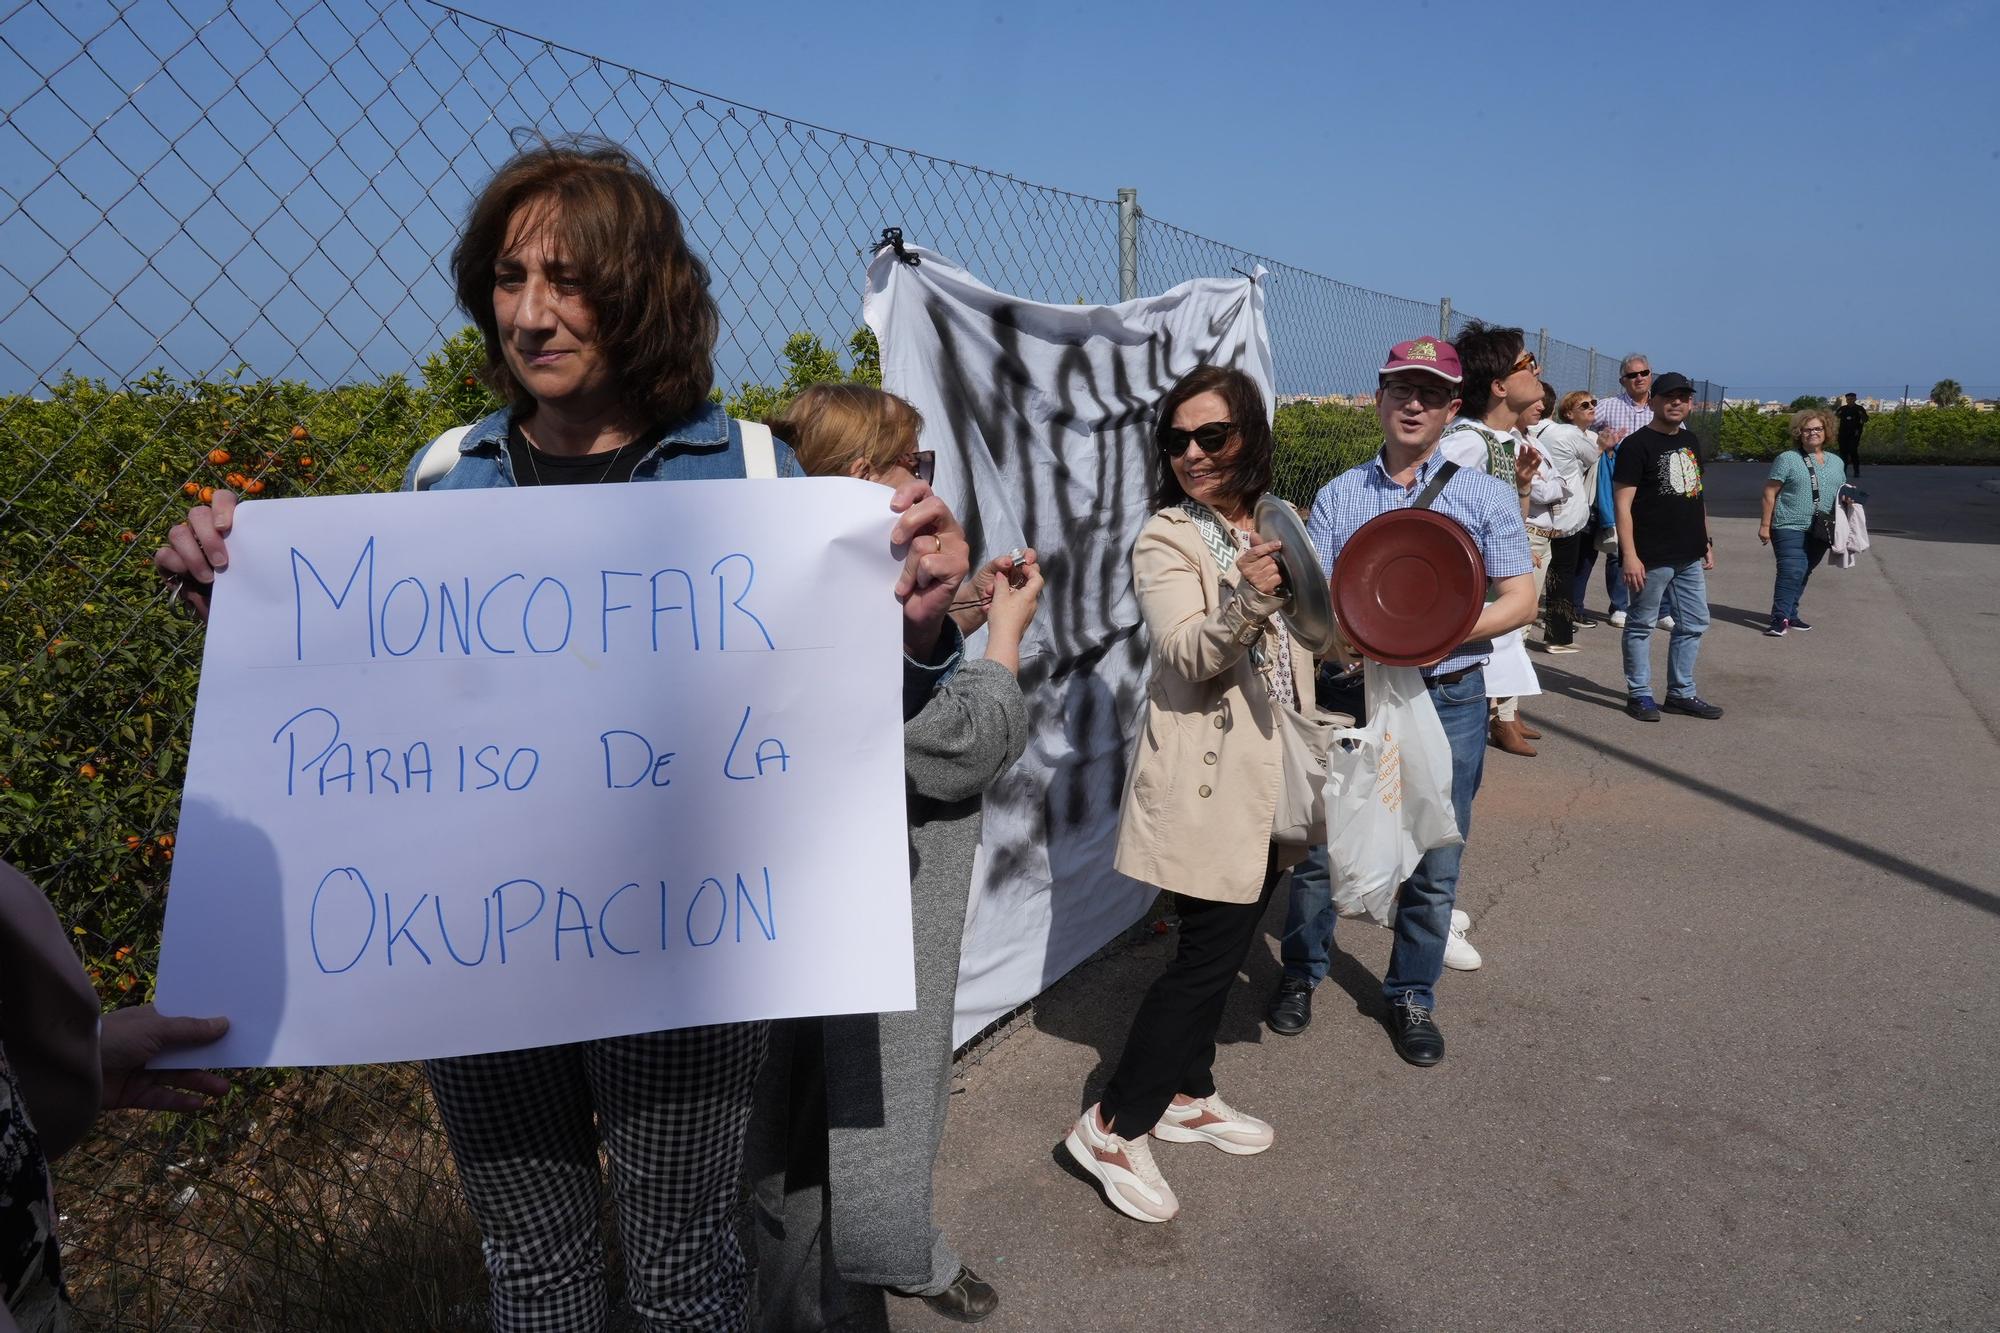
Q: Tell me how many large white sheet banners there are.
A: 1